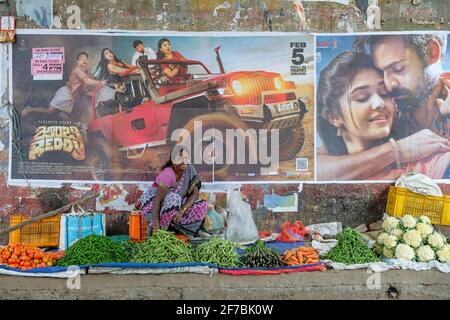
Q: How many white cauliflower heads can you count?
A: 13